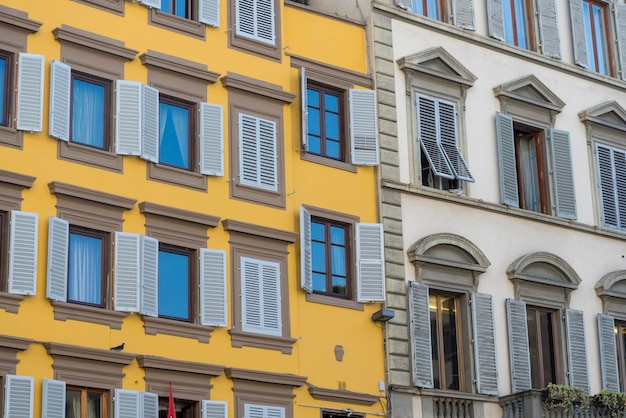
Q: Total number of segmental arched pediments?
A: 3